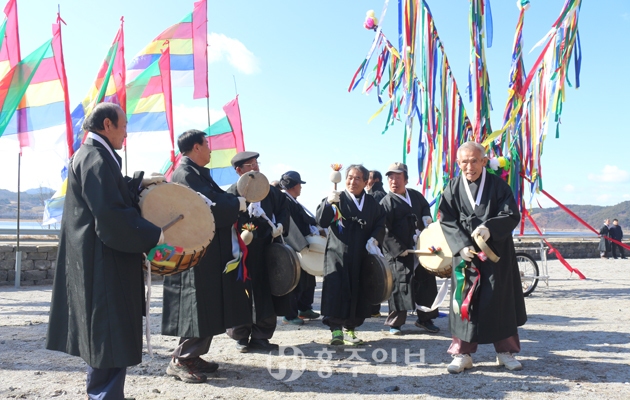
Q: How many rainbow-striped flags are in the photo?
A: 6